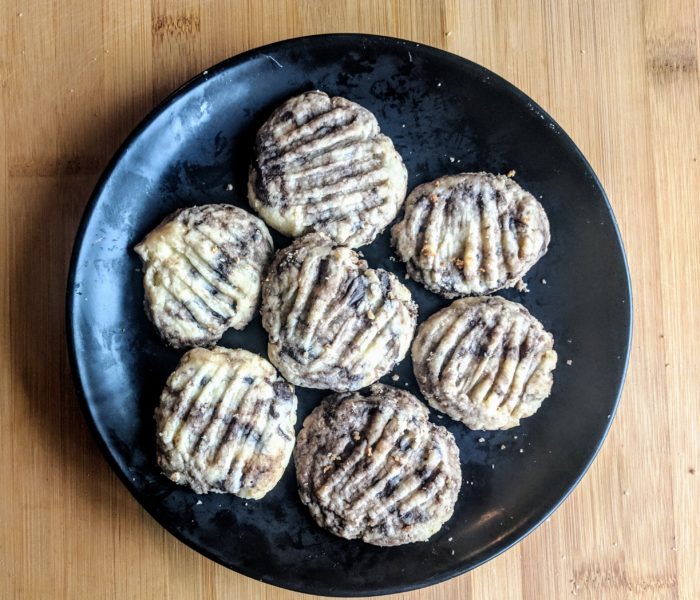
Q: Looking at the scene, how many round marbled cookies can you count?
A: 7